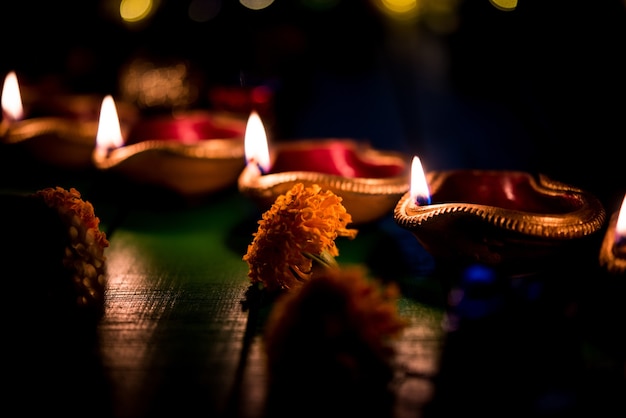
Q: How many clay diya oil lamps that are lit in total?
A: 5